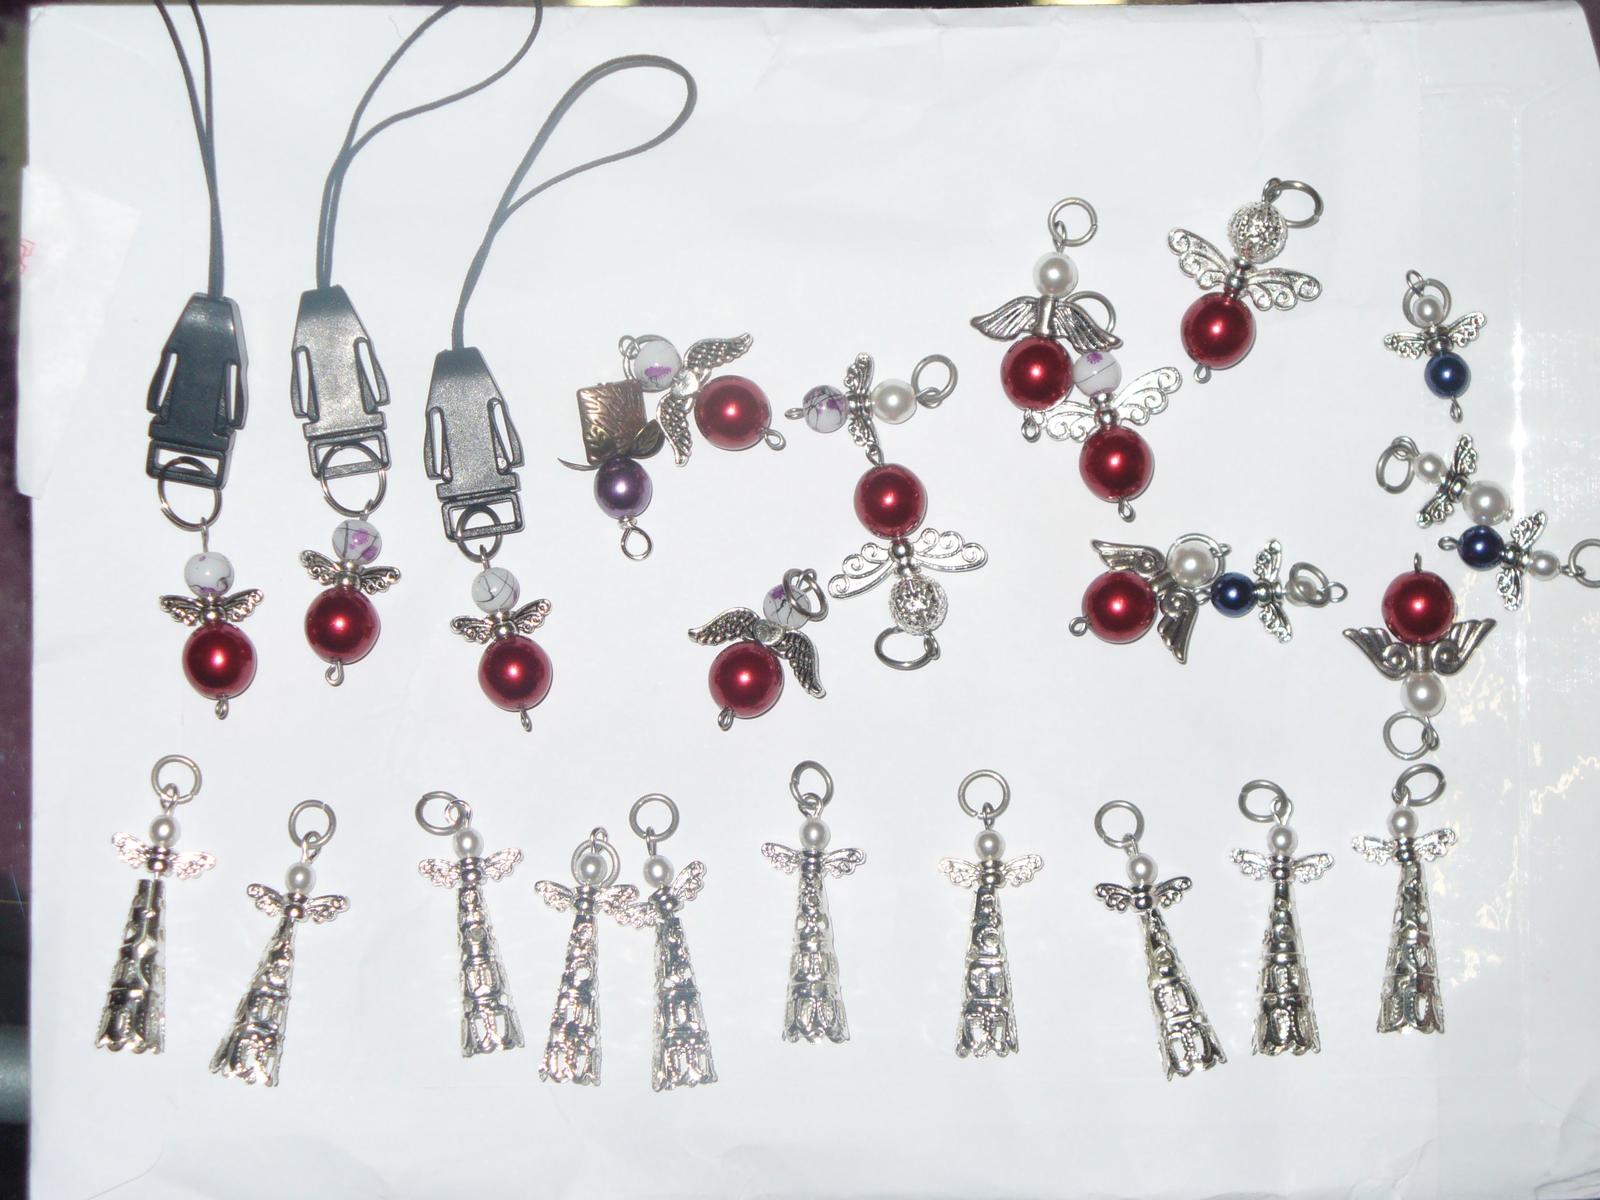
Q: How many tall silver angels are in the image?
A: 10